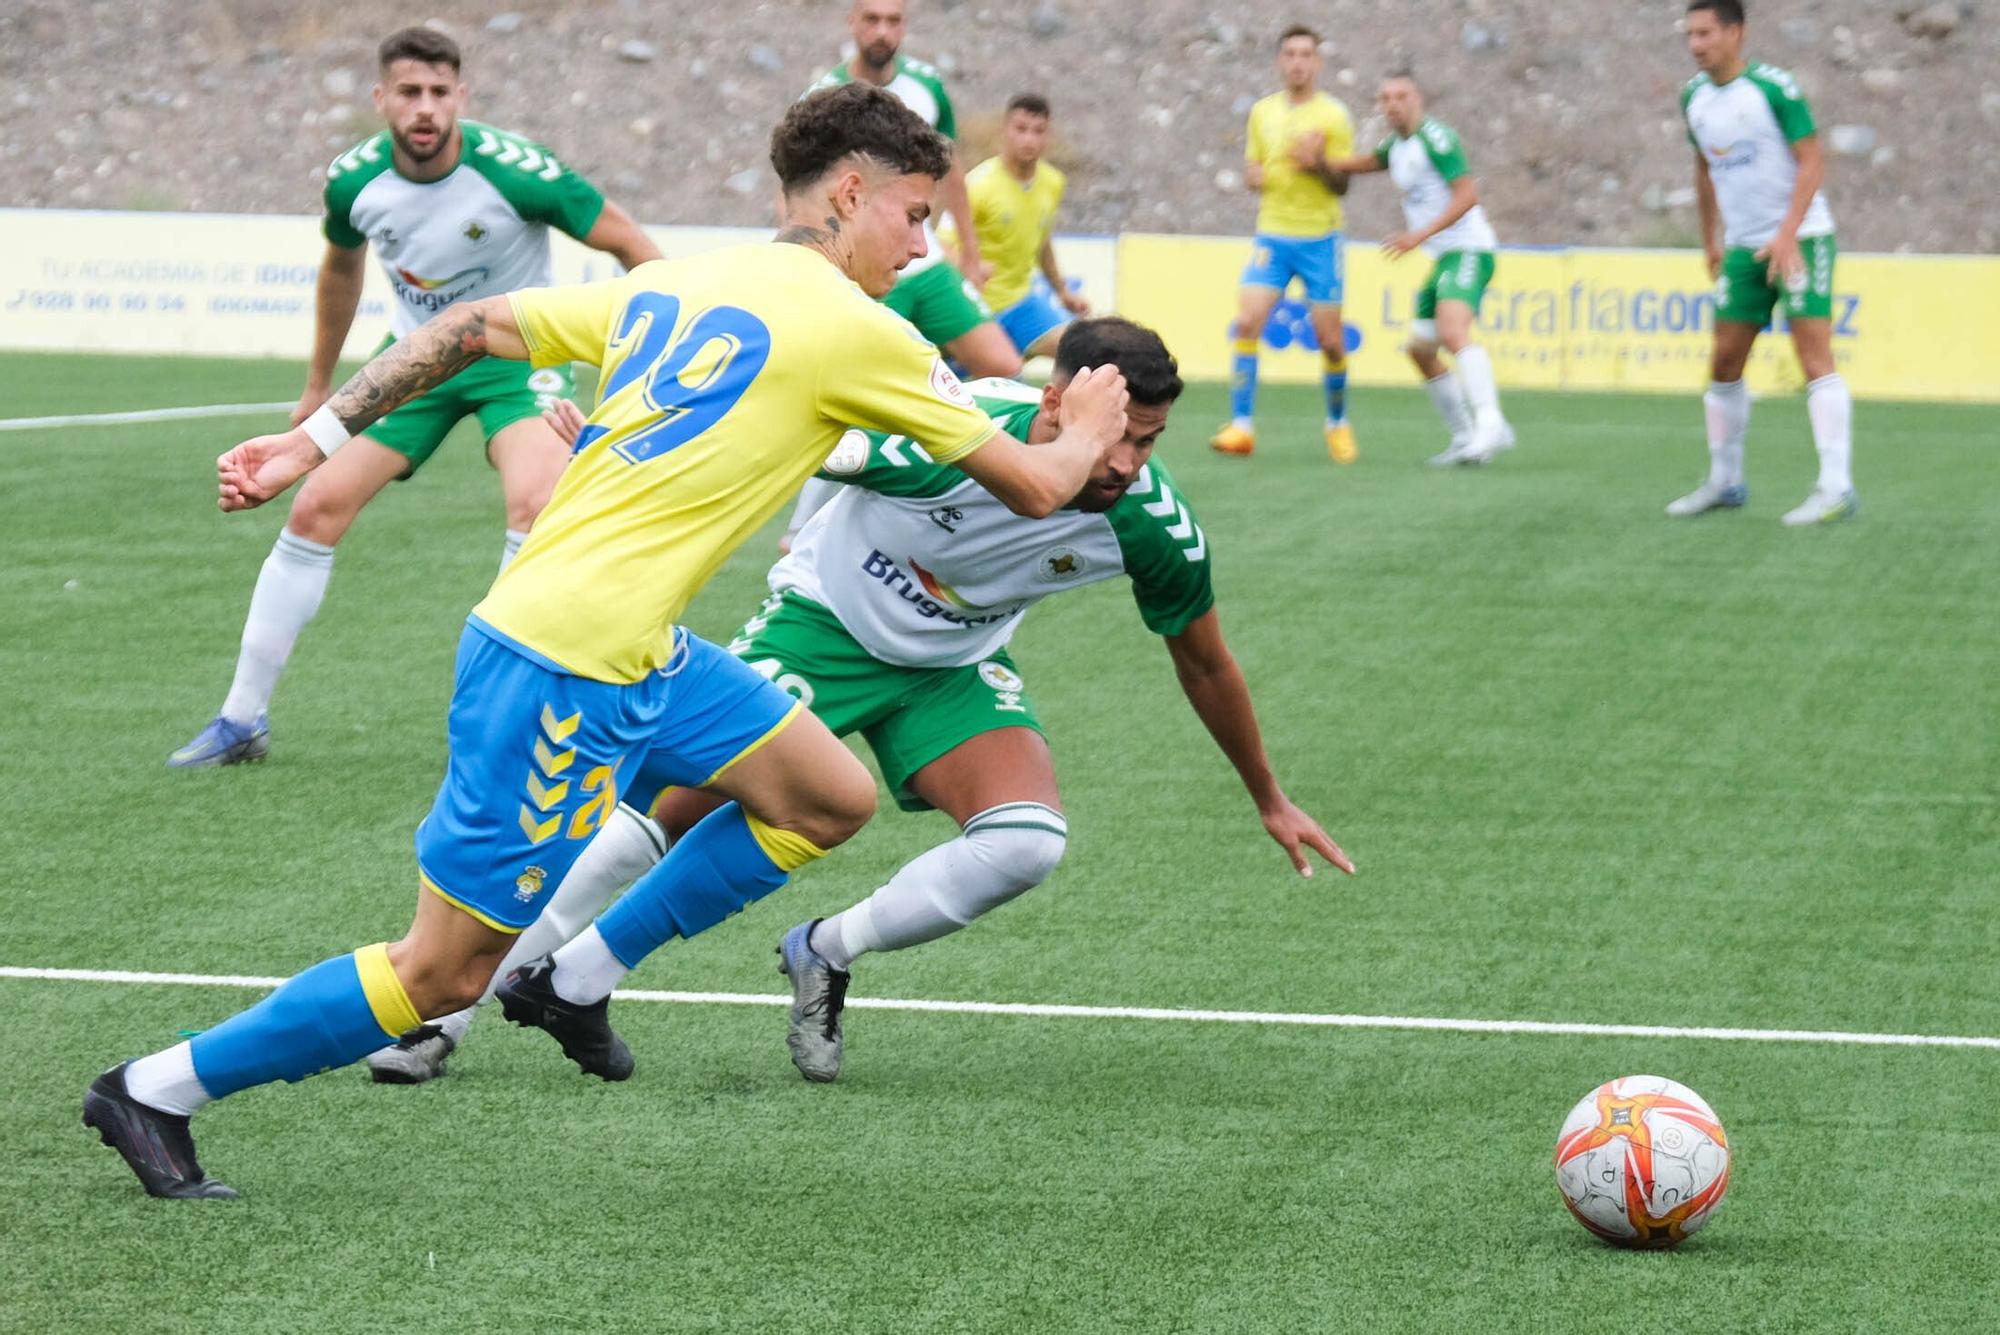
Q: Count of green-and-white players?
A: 5